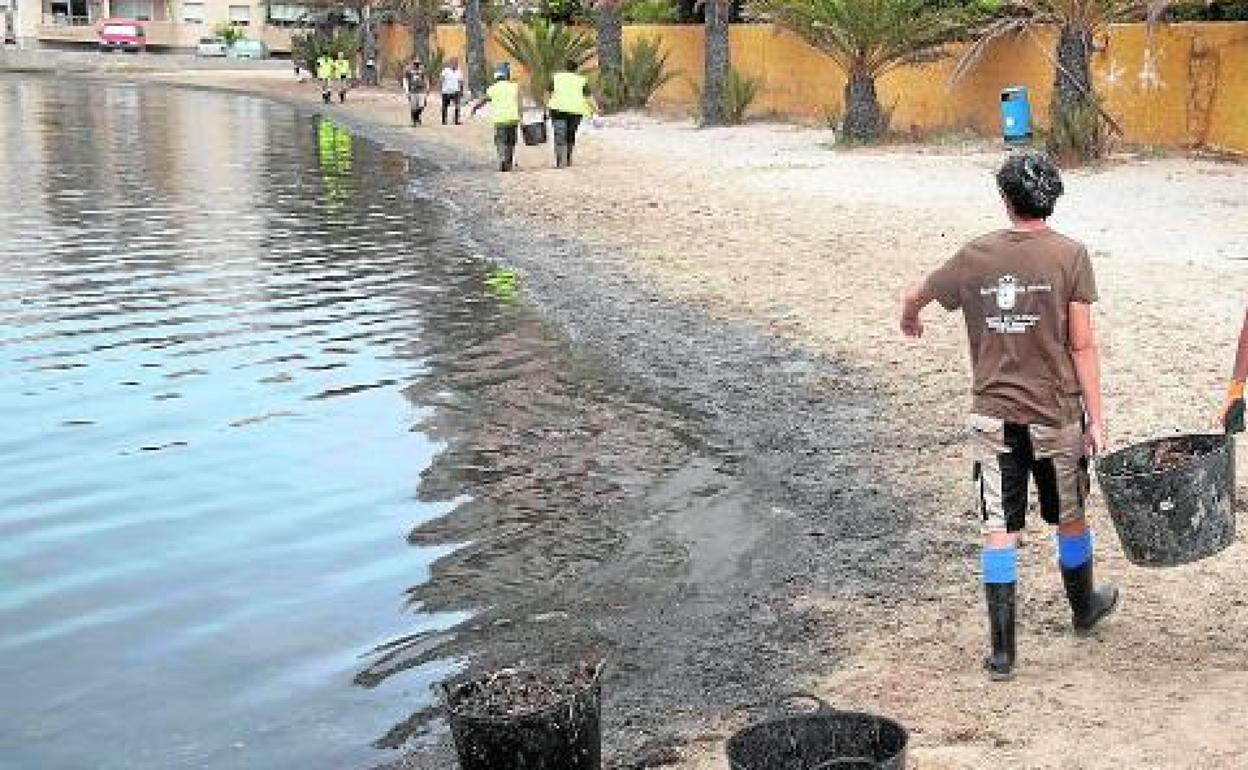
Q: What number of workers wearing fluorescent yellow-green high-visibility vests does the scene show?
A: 4